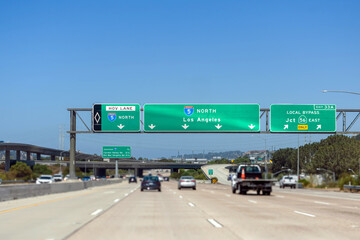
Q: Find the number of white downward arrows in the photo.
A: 5